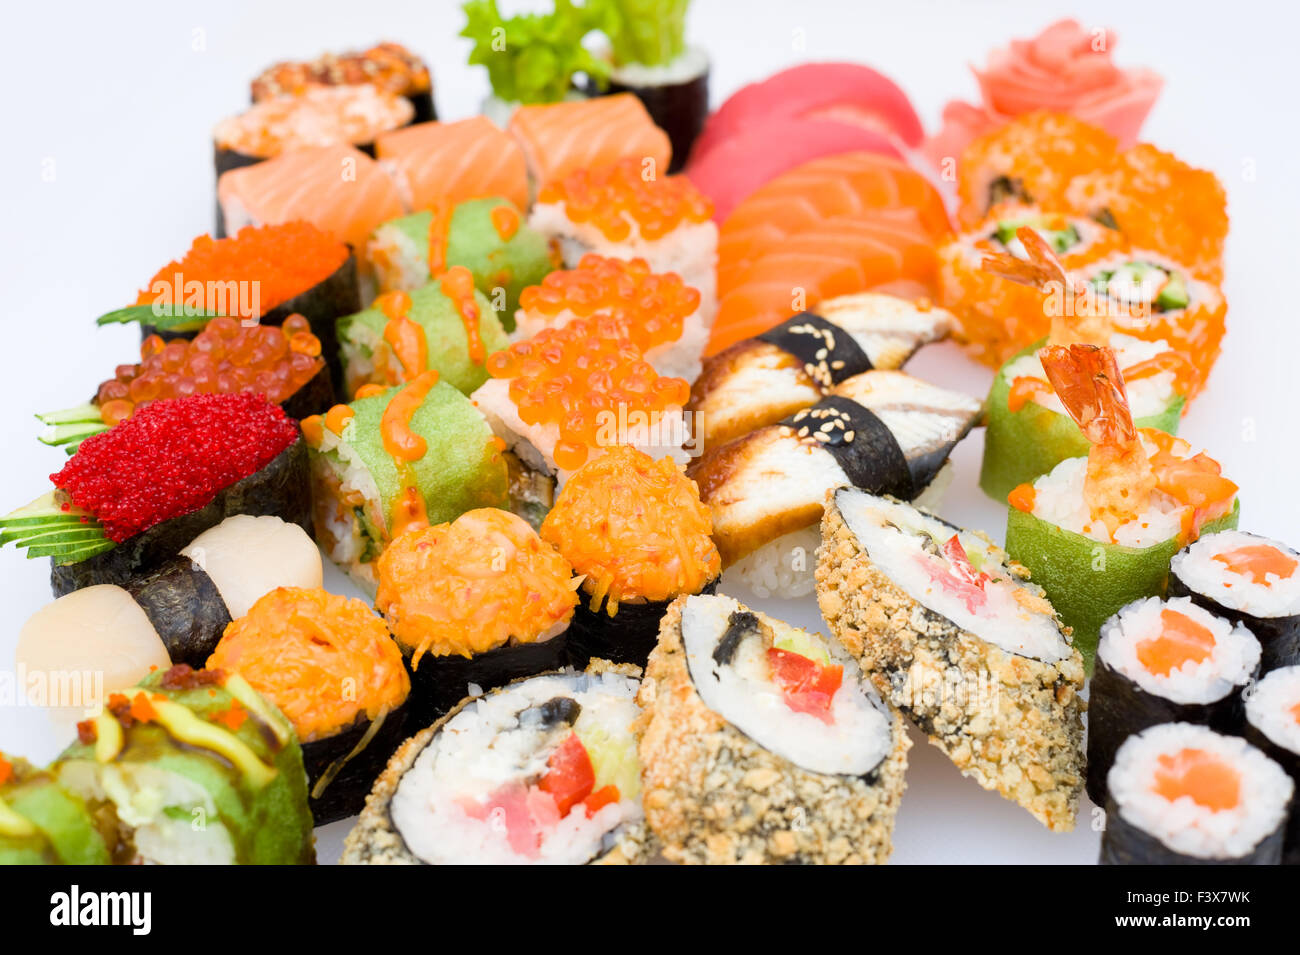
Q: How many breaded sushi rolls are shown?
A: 3